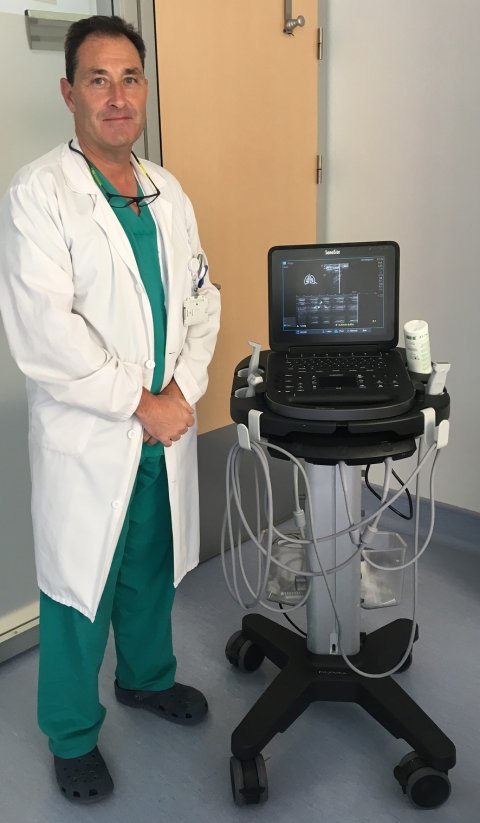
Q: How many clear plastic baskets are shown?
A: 2